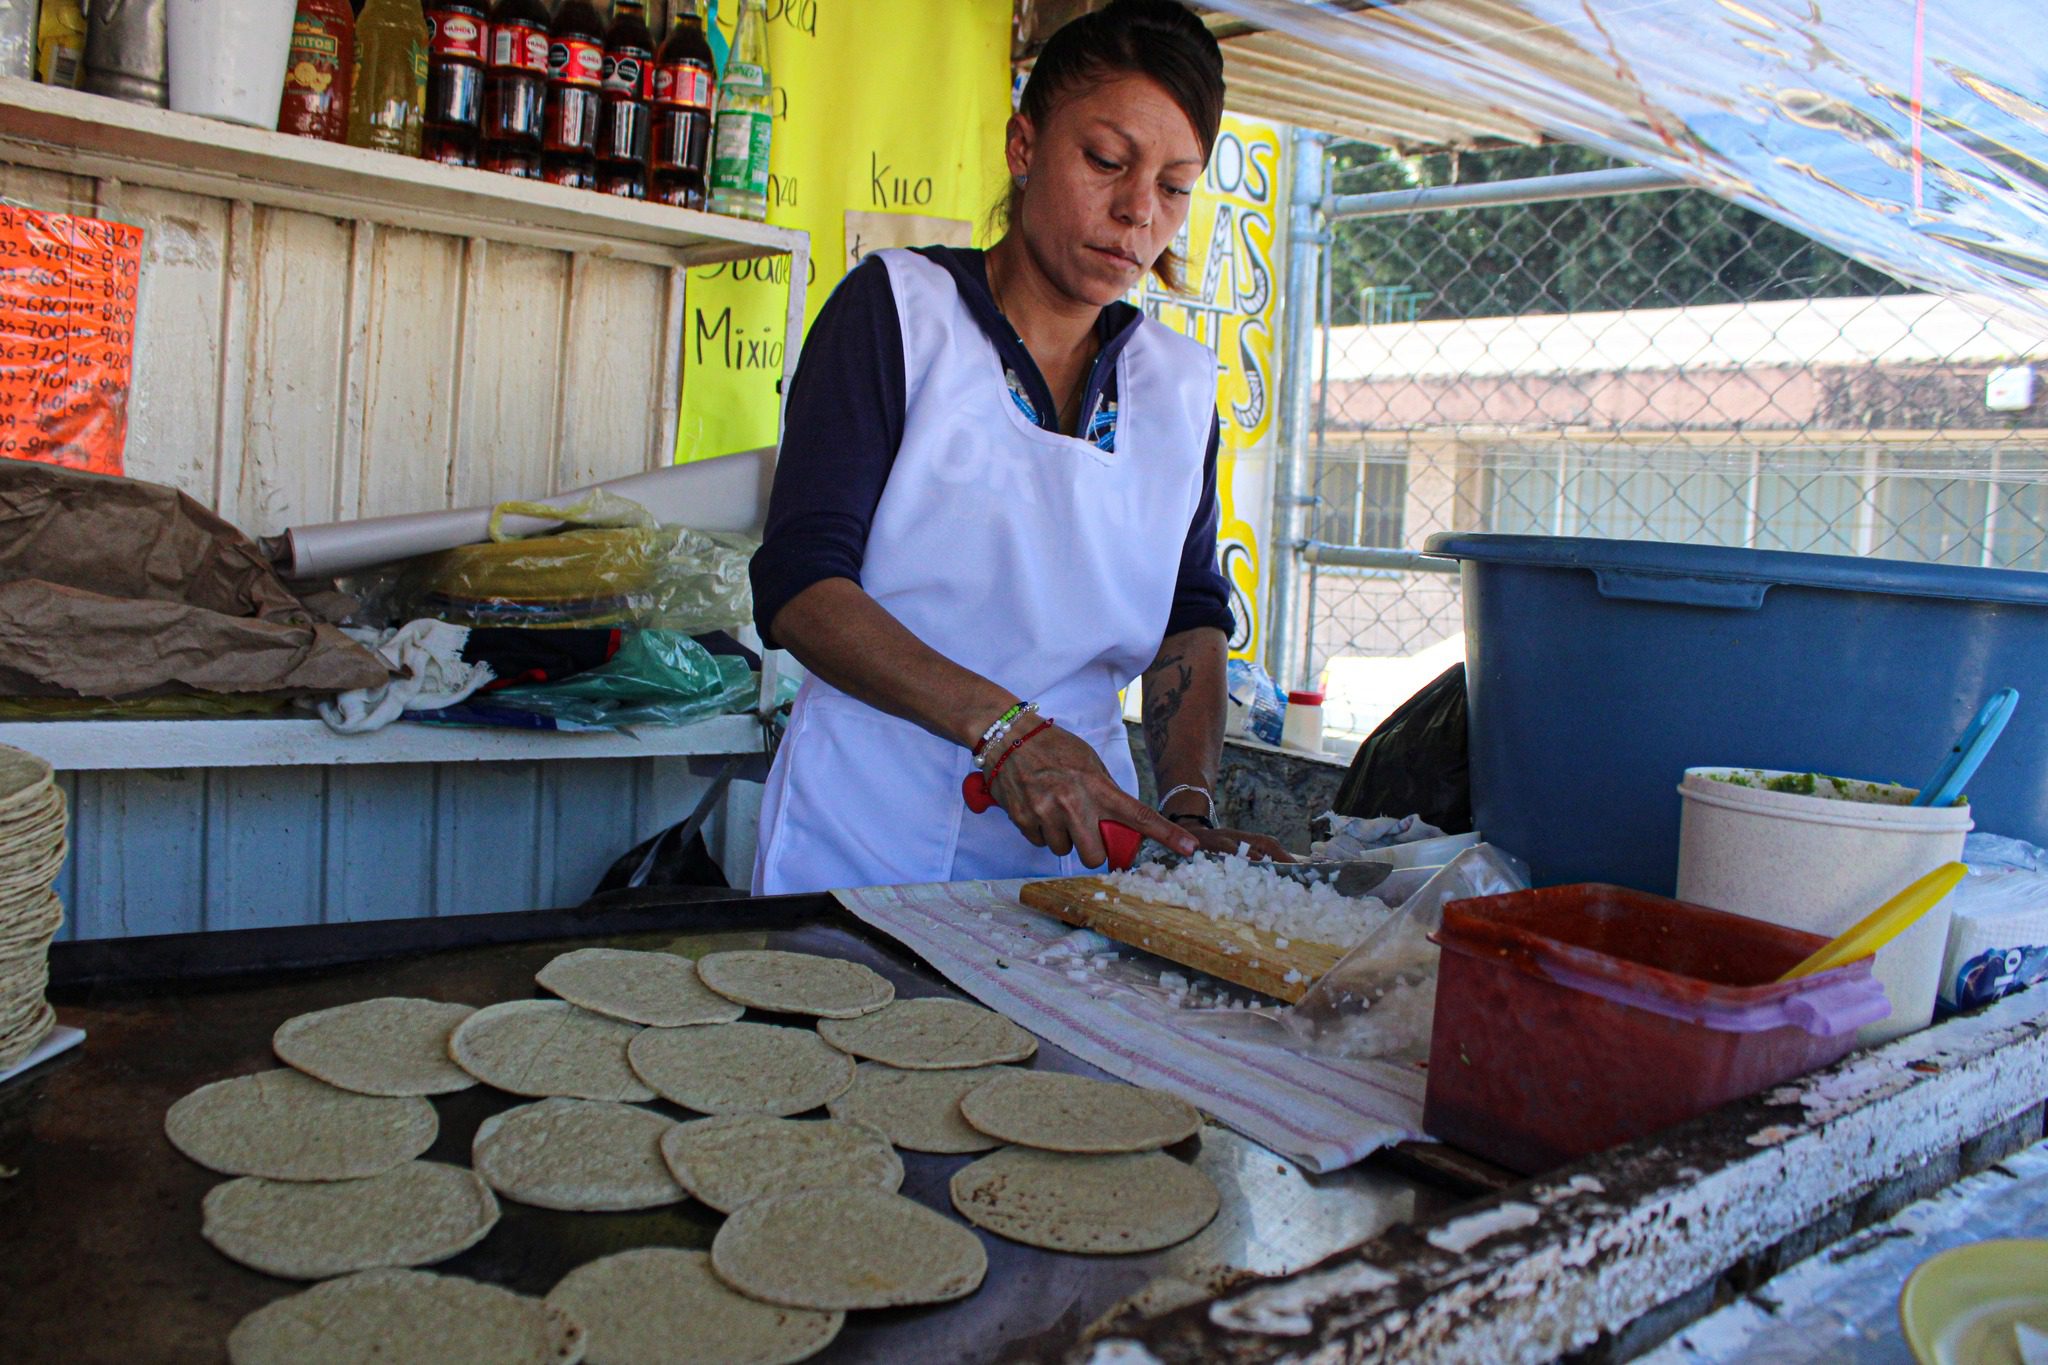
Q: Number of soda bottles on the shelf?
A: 8